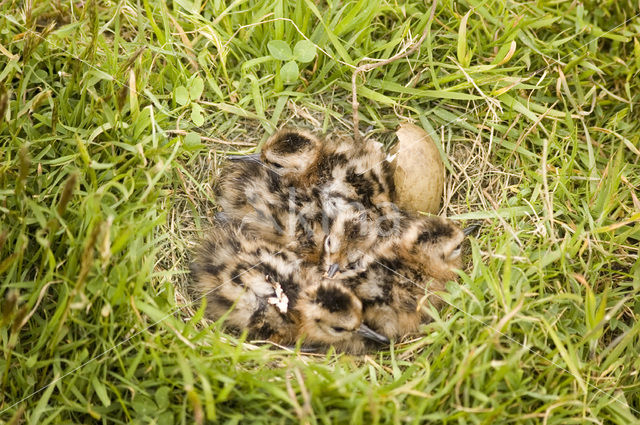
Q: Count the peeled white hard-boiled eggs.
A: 0